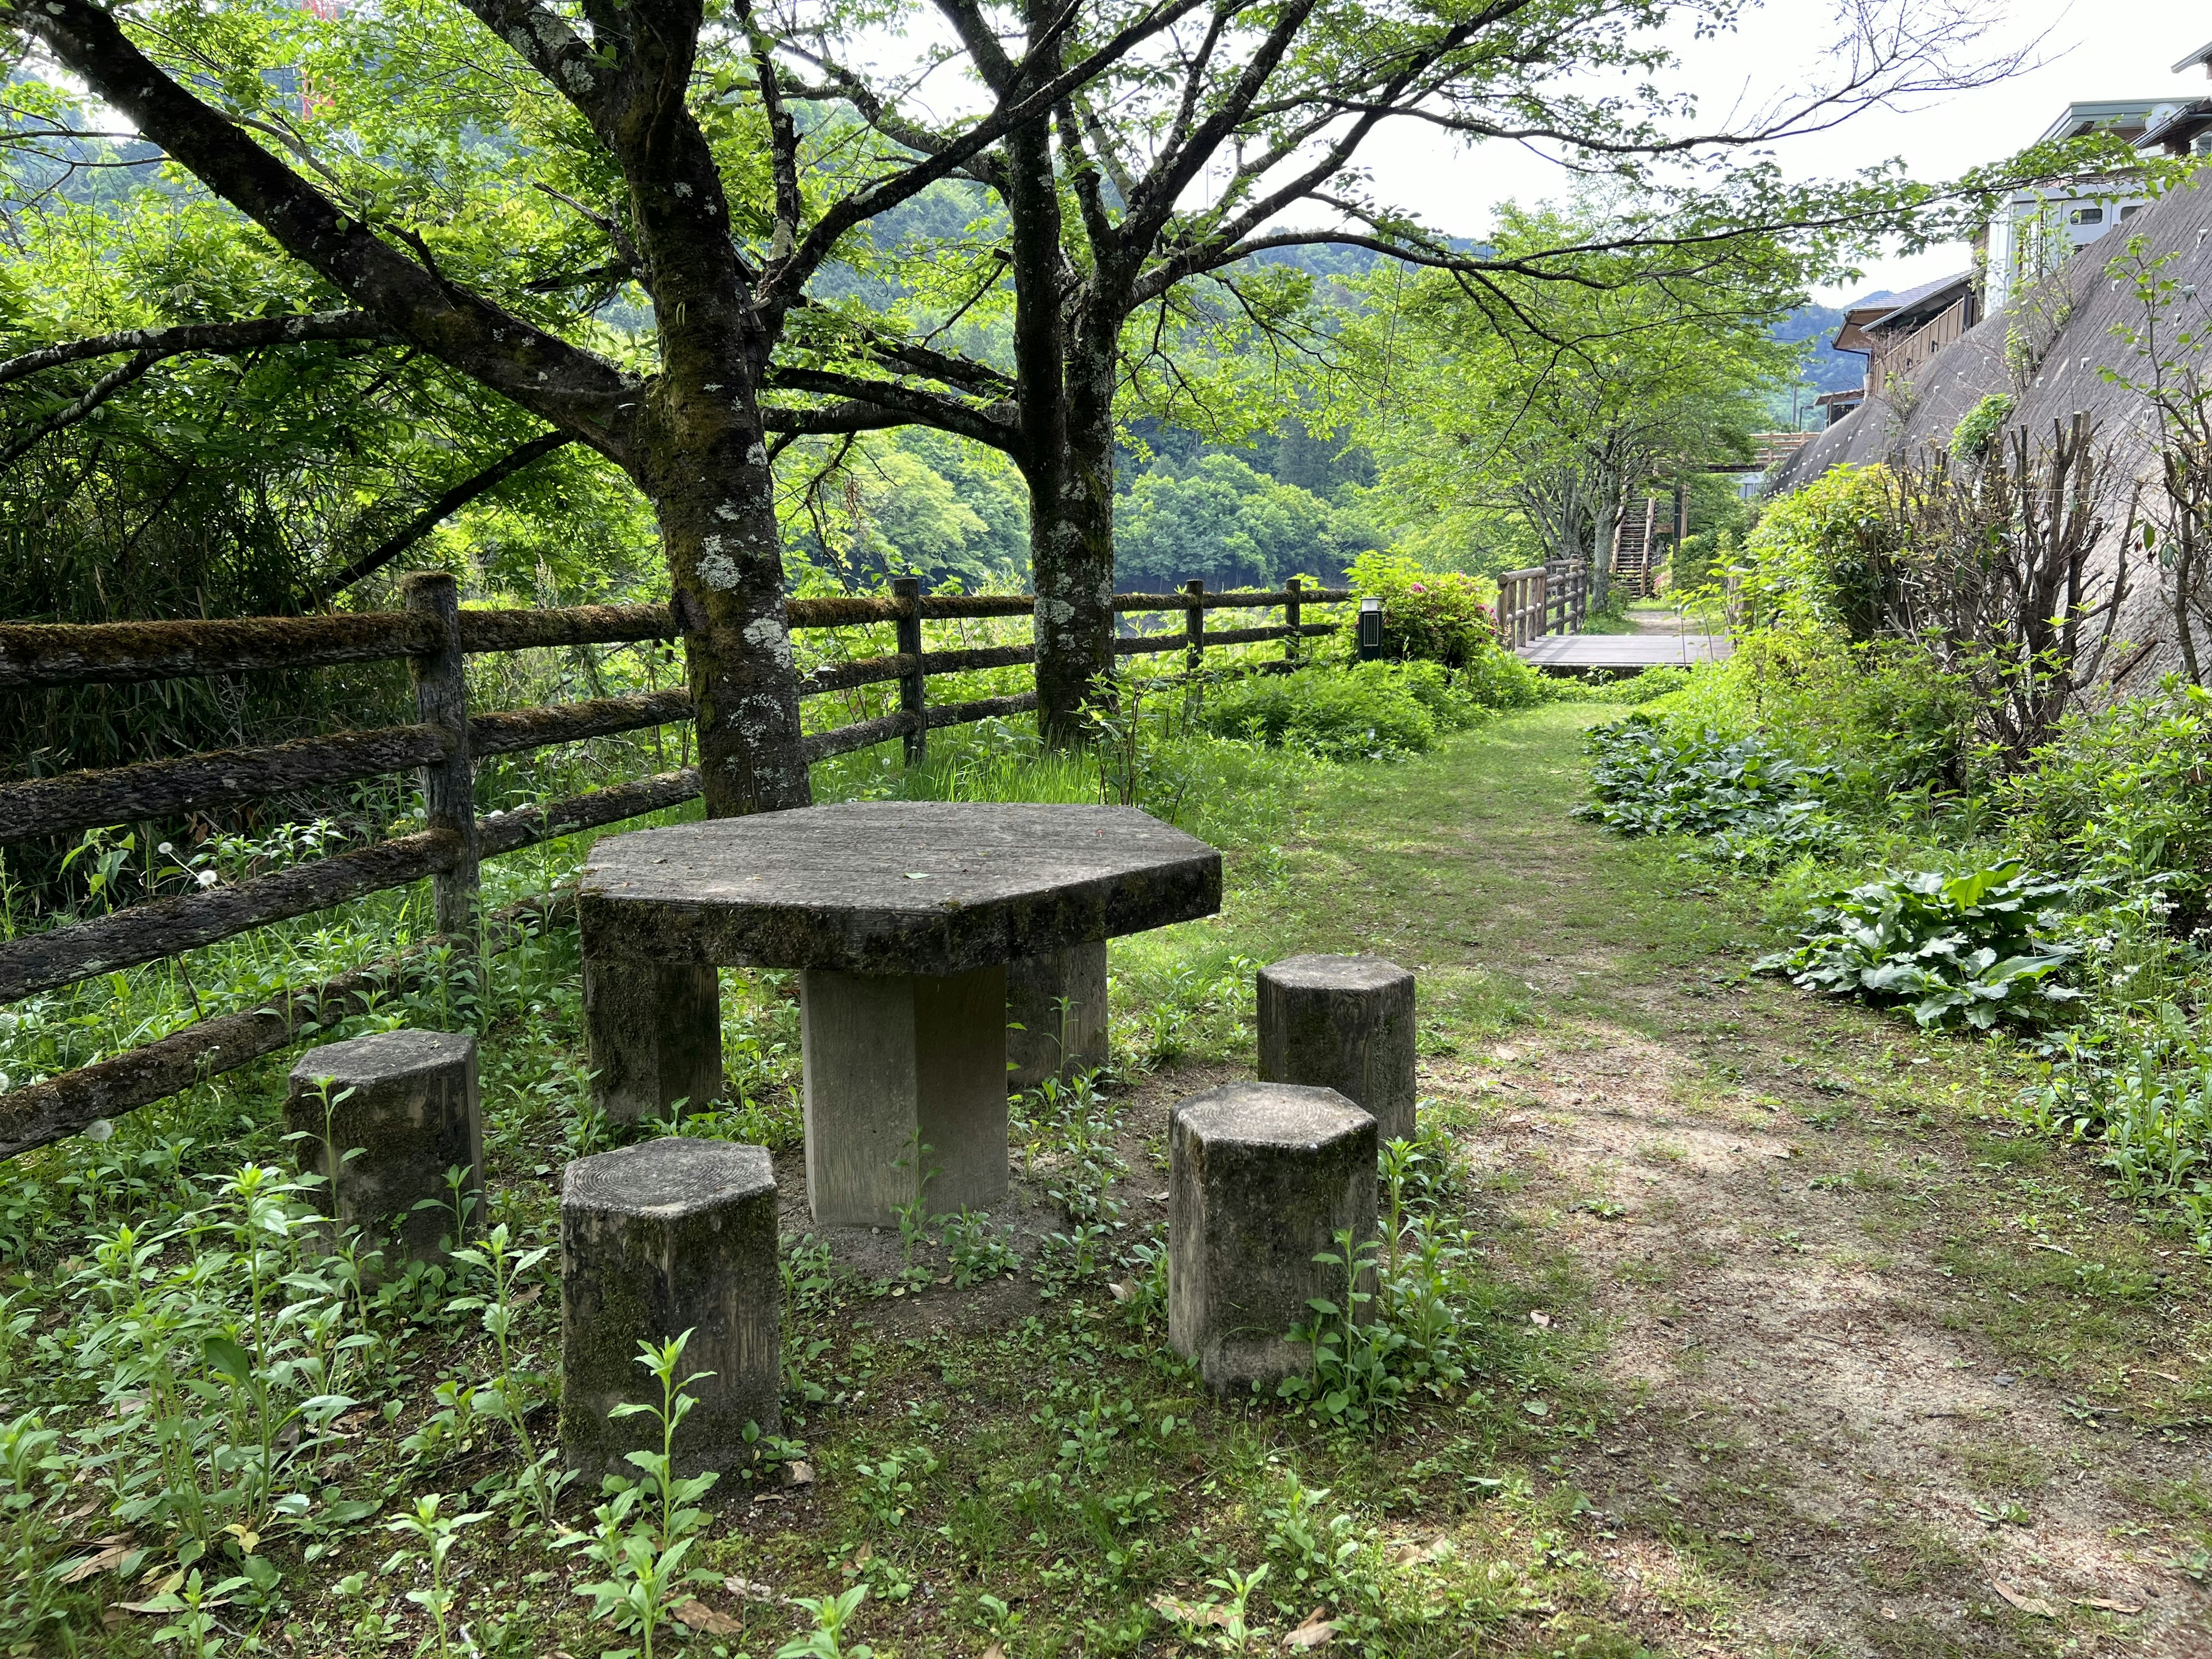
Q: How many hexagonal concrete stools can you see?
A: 6